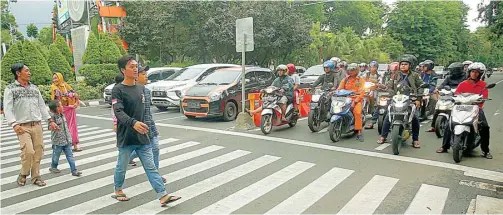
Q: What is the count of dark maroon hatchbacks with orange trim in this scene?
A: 1